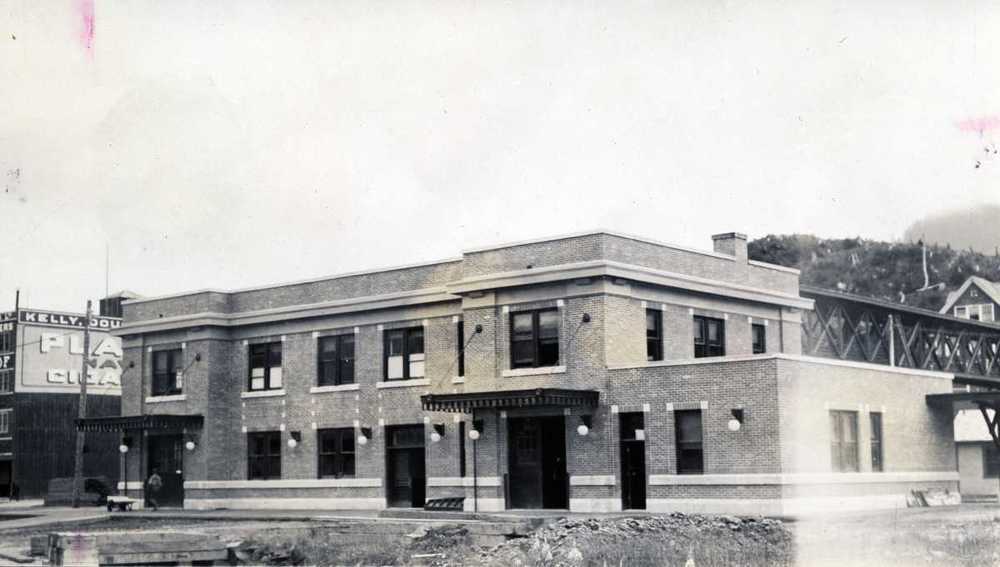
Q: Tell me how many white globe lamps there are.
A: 8